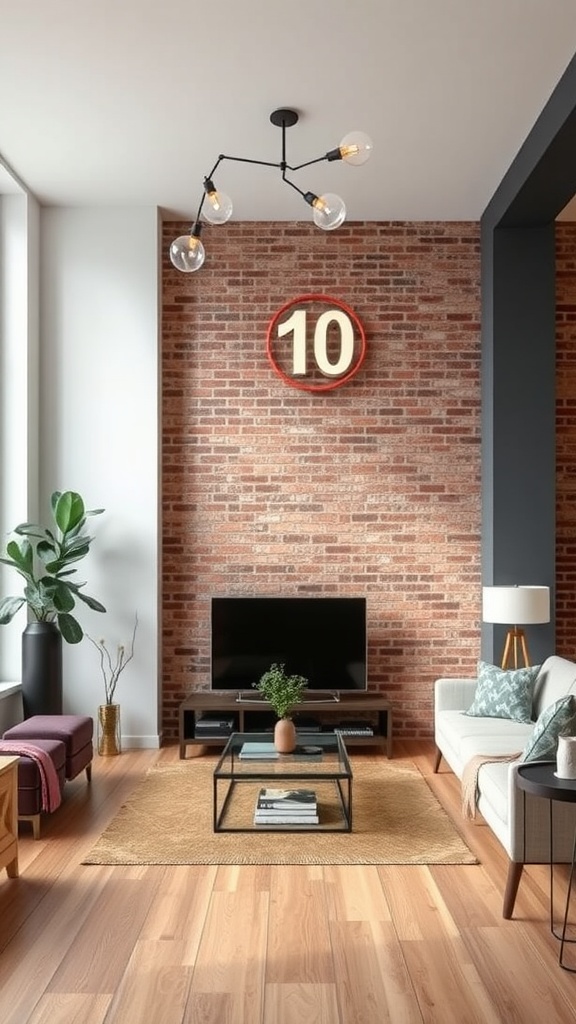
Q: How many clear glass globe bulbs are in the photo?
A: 4